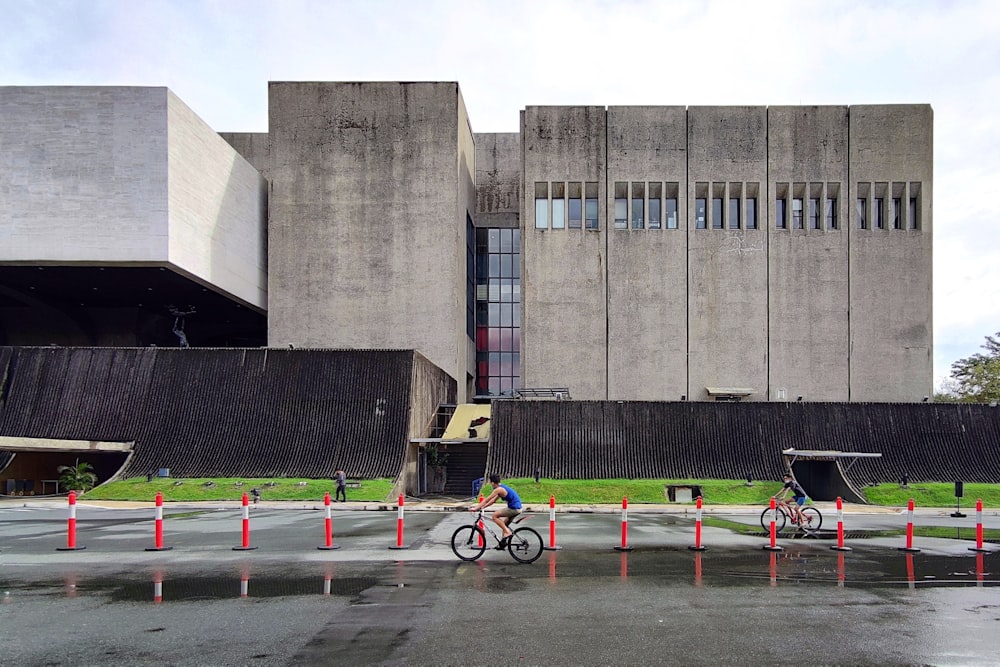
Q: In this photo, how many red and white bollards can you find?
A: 13